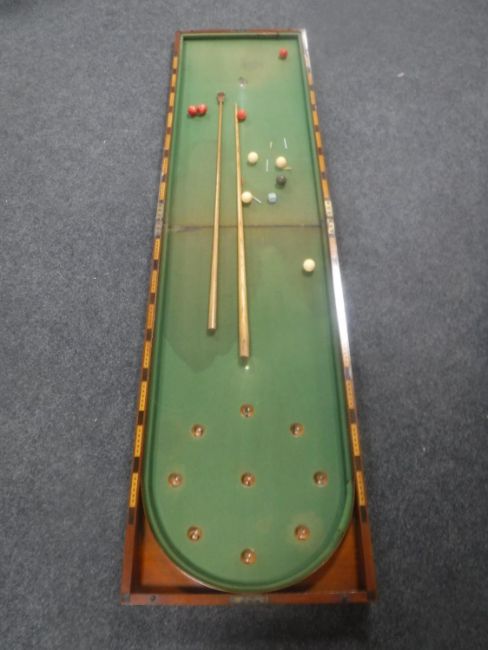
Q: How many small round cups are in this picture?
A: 9